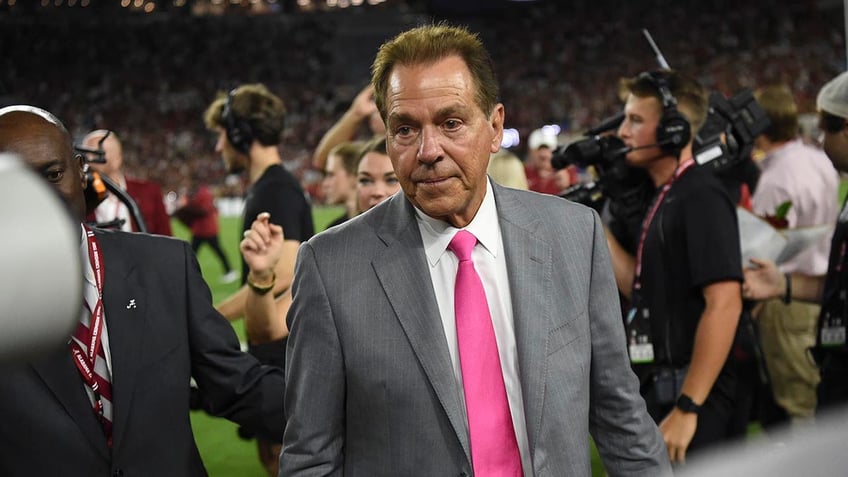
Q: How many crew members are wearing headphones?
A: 2